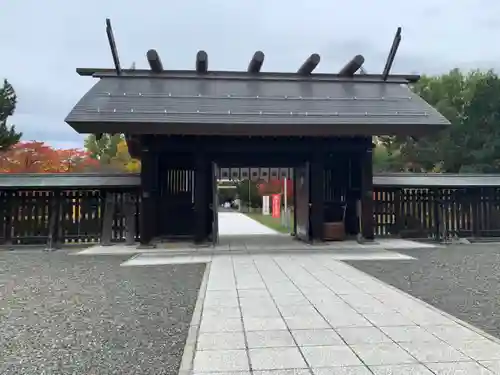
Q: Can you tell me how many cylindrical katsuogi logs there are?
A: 5